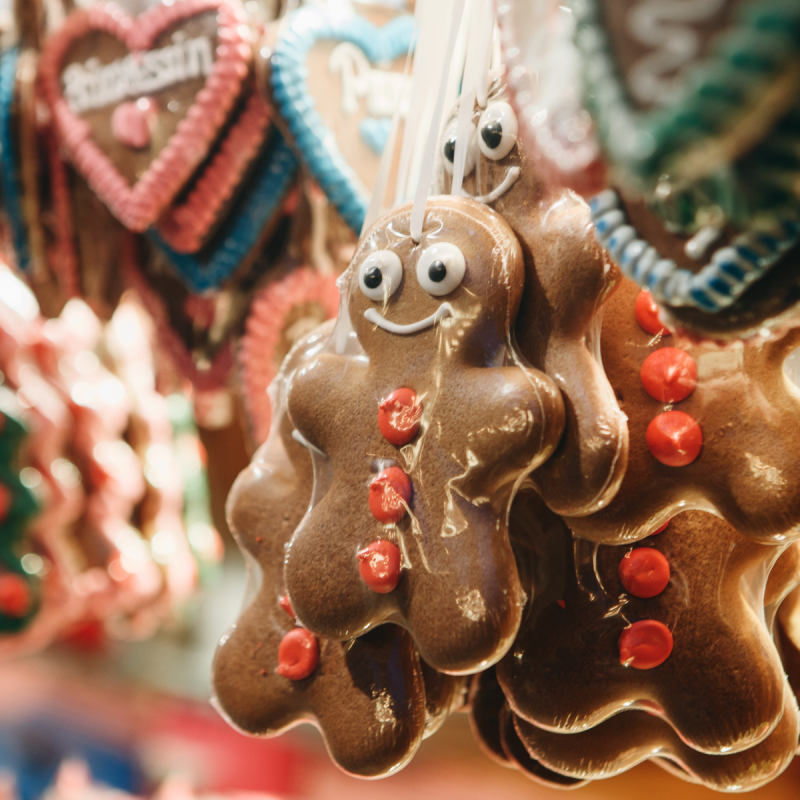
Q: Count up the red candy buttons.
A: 11